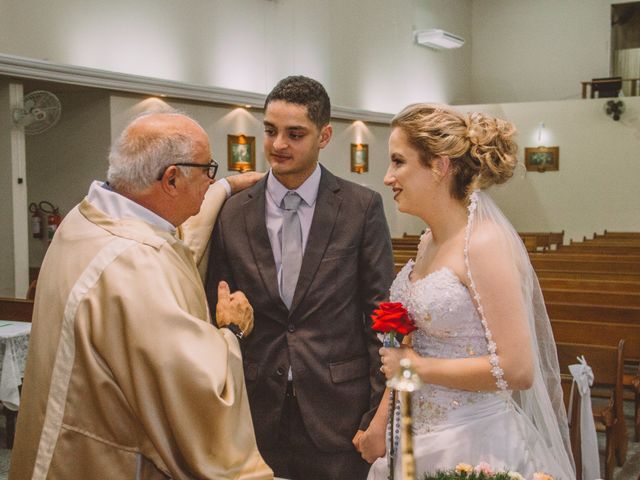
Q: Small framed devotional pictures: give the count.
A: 3